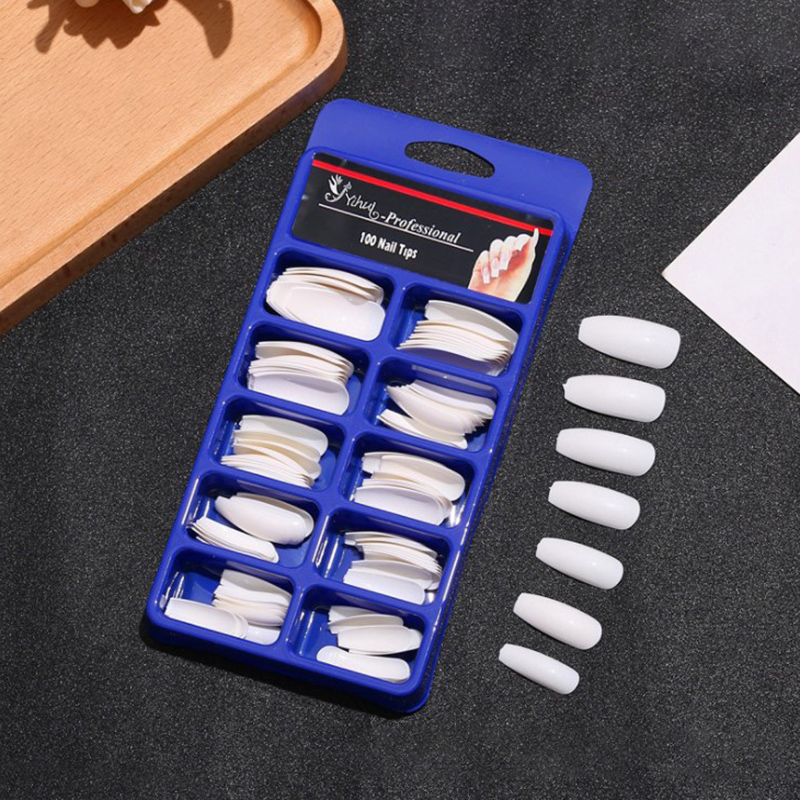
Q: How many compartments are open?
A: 10